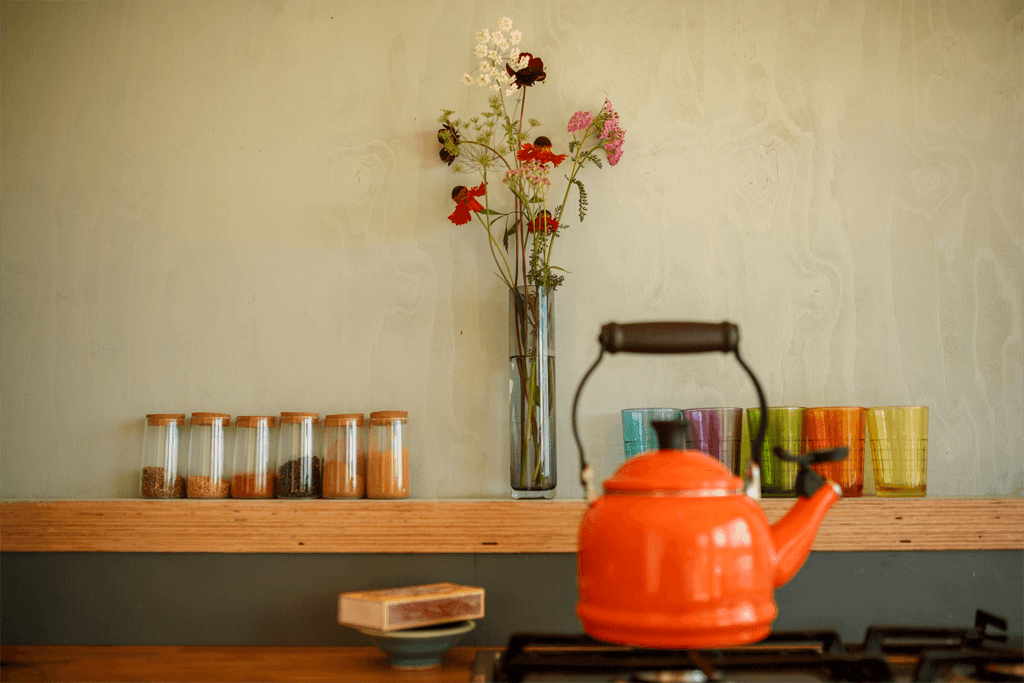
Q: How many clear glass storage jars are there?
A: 6